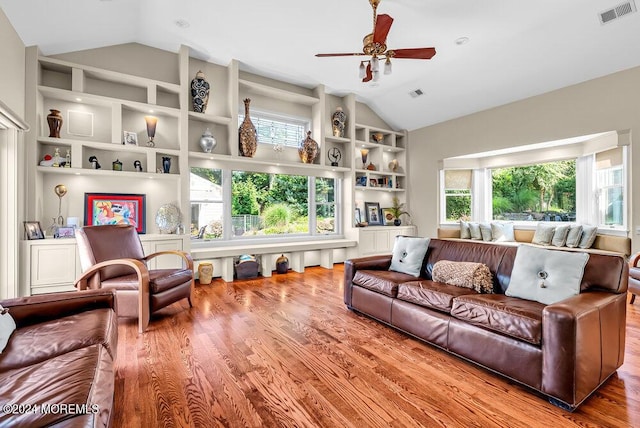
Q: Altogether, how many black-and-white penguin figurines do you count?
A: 2